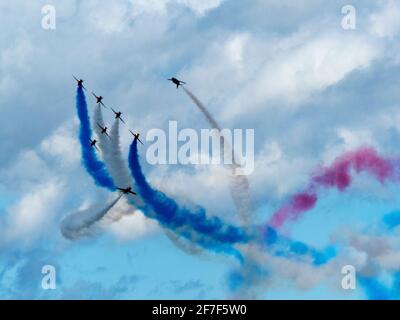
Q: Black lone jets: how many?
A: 1